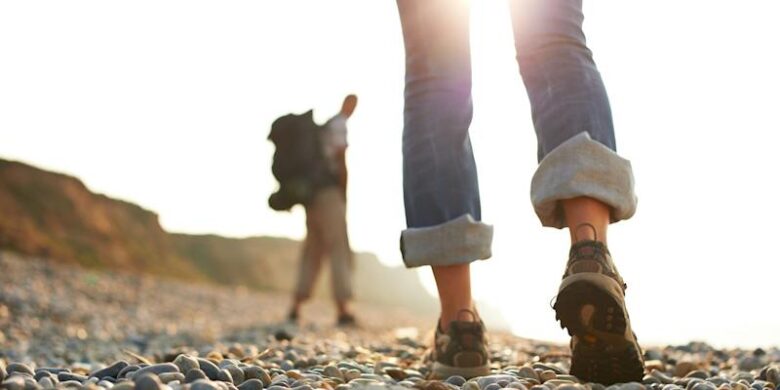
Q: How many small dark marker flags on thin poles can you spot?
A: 0